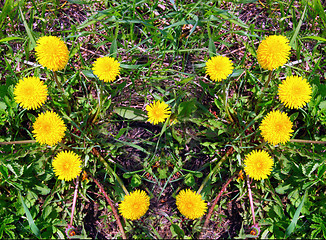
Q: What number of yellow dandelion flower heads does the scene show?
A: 13